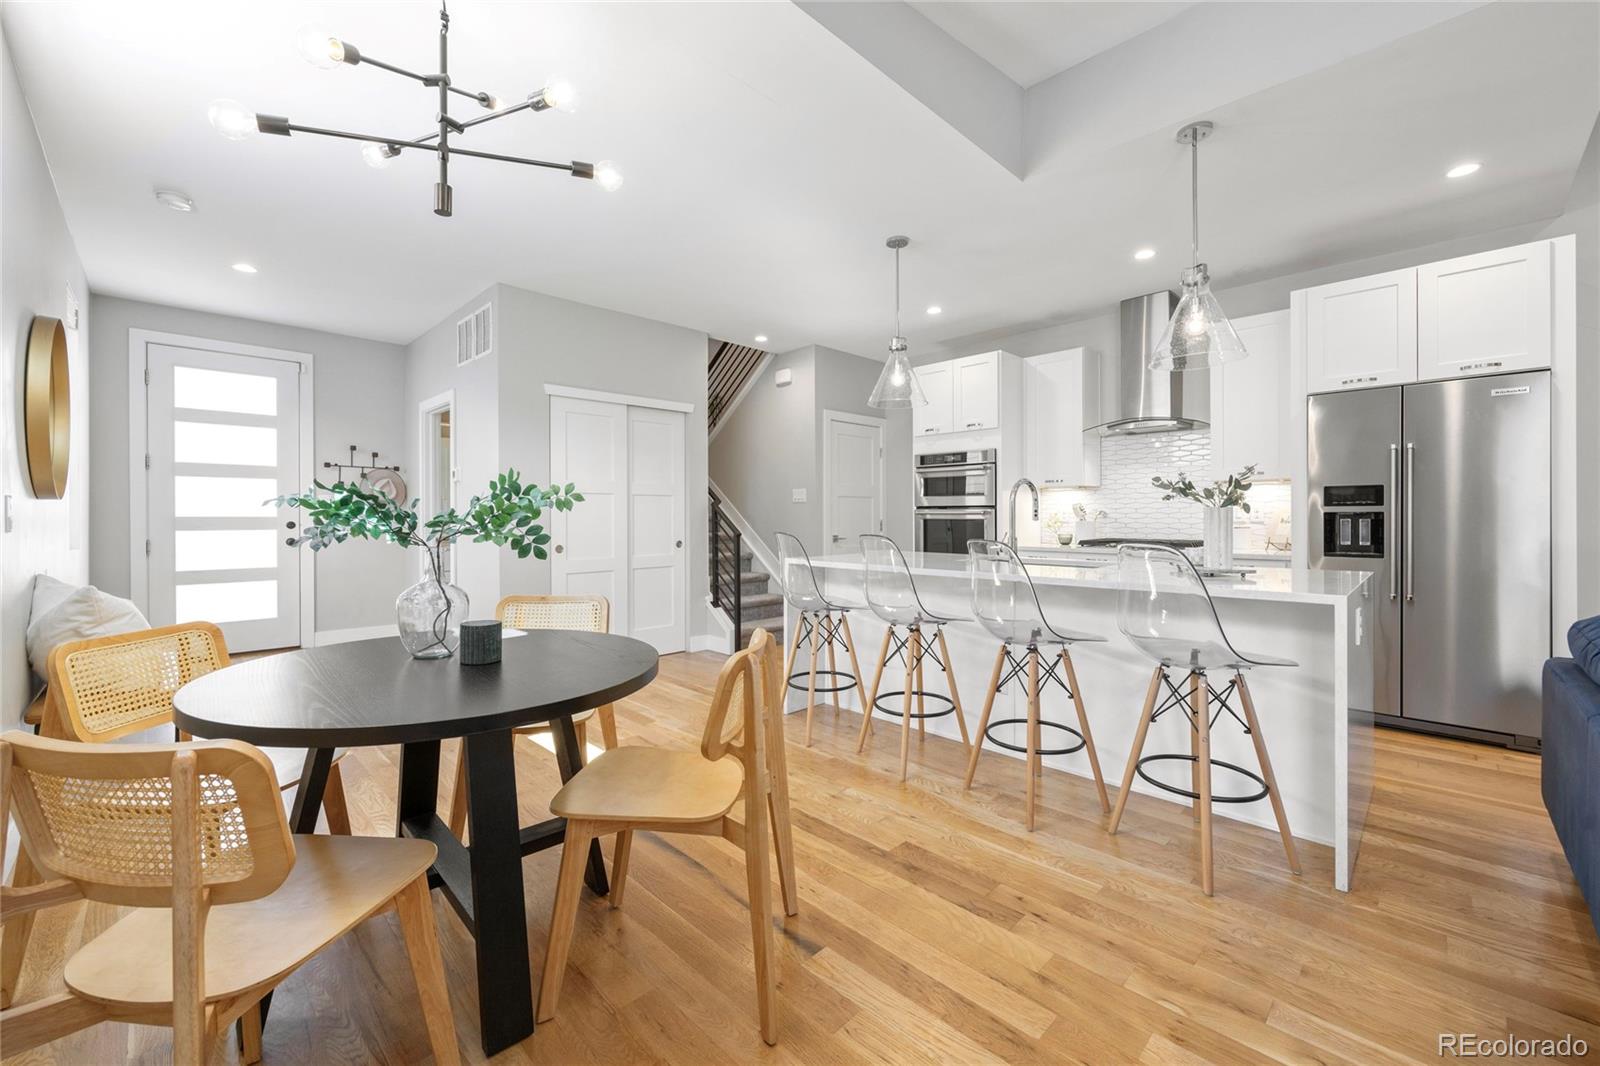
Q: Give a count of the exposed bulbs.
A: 6